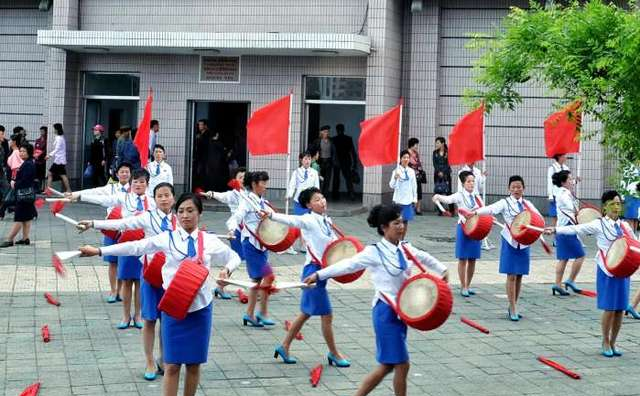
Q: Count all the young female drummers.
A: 12